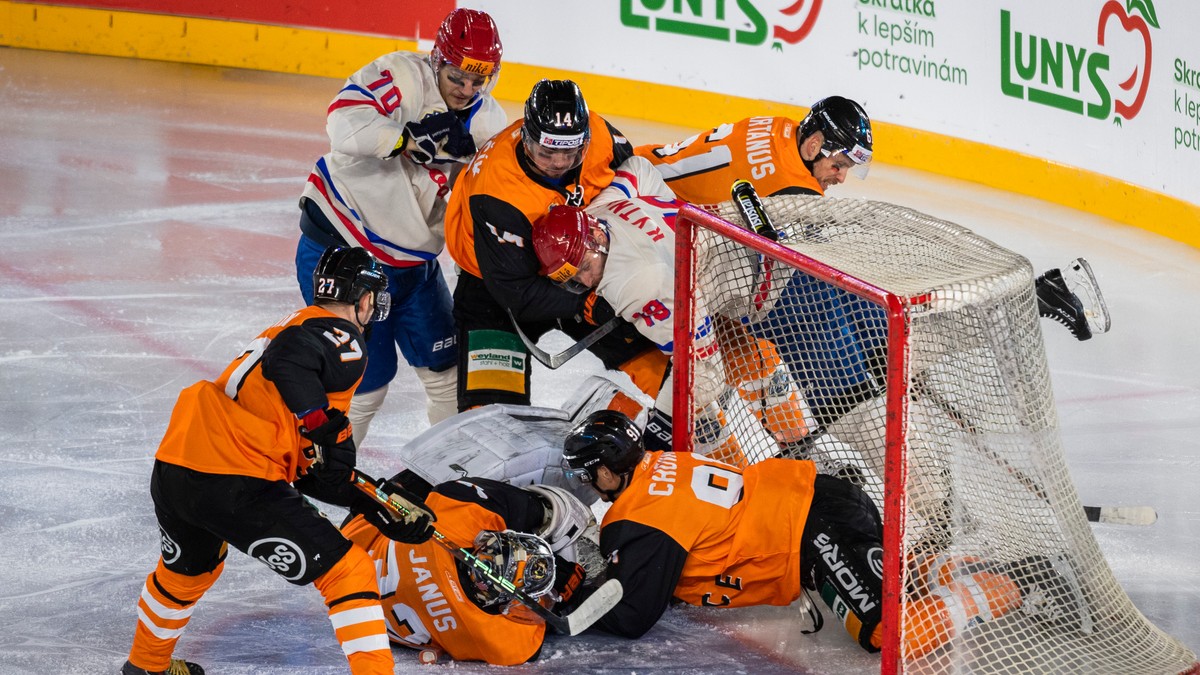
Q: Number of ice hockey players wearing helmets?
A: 7